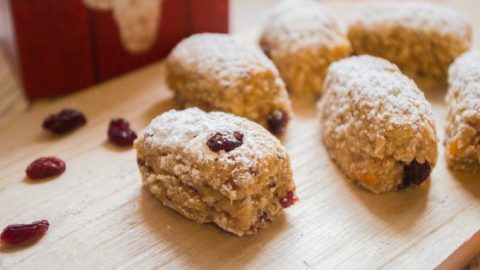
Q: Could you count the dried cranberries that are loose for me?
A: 4